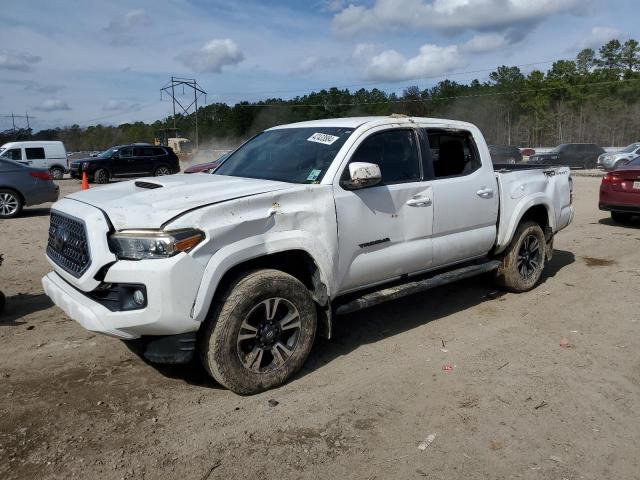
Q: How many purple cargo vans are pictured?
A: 0